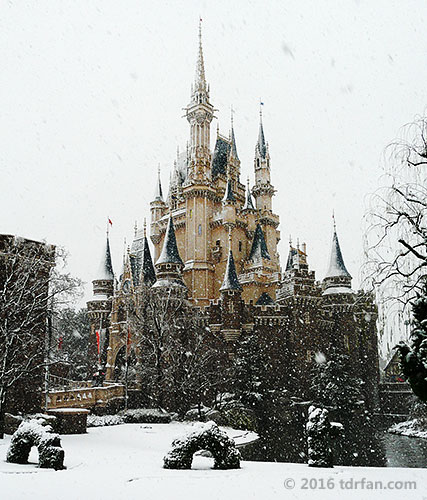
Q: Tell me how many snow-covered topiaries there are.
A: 3